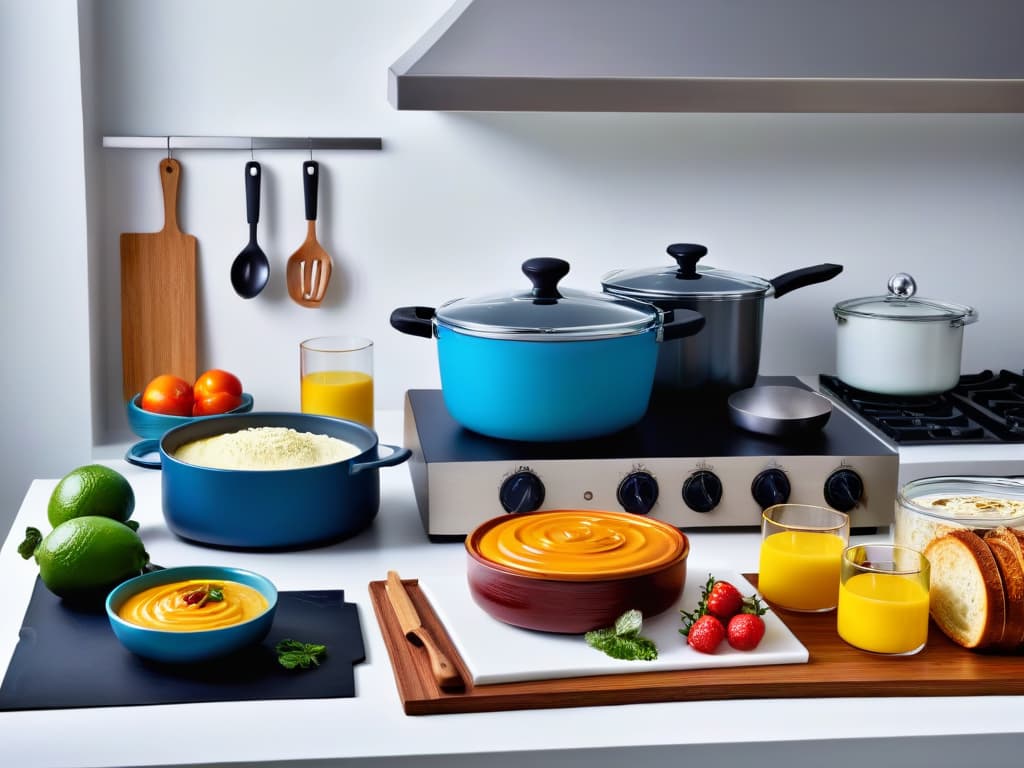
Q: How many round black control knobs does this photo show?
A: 5